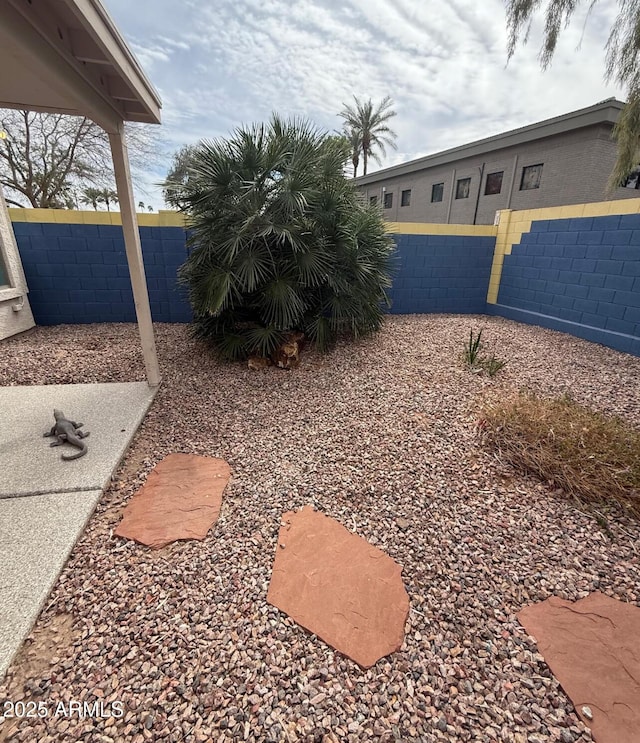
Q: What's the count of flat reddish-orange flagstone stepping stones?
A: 3